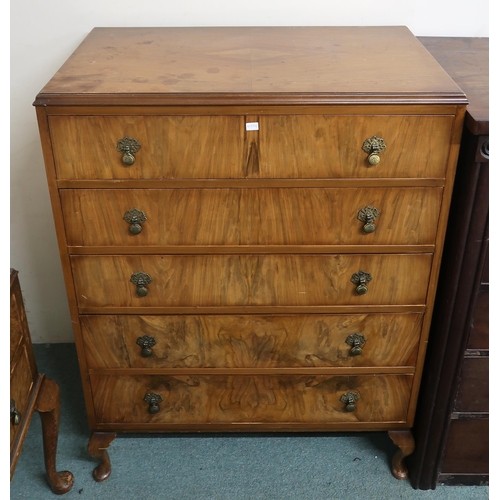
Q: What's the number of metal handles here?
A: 11